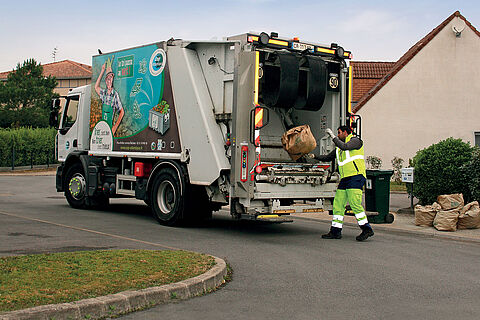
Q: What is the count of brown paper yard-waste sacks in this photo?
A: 5